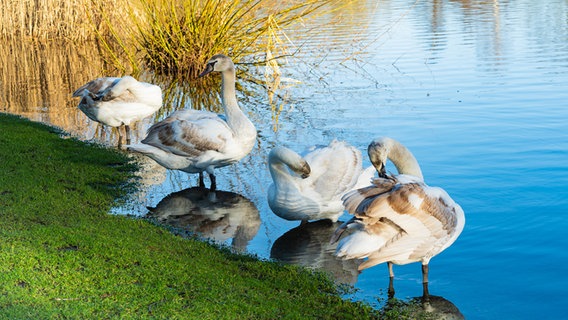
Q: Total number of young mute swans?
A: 4